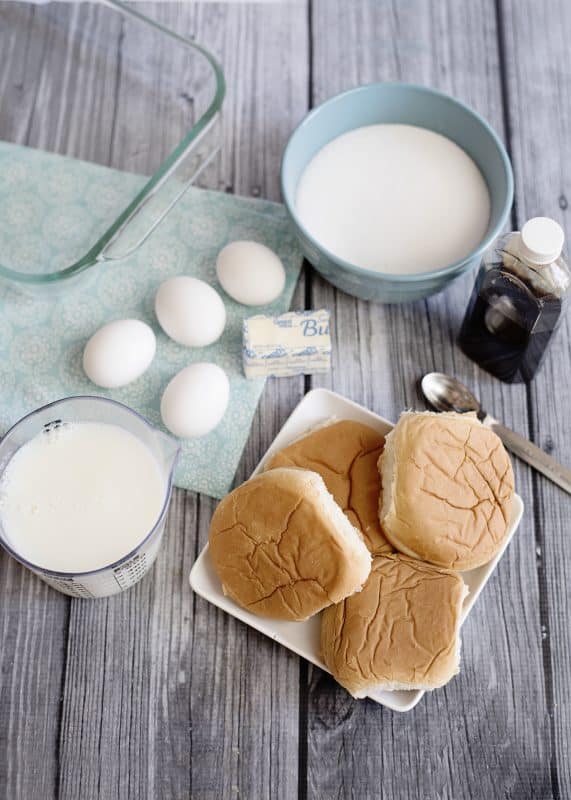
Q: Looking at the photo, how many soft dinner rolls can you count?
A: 4